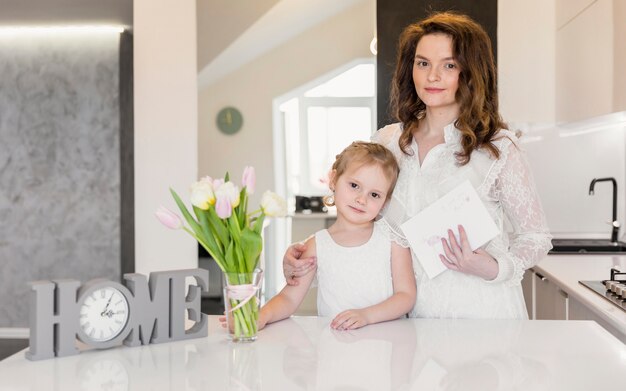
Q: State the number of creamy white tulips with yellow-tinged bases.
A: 3